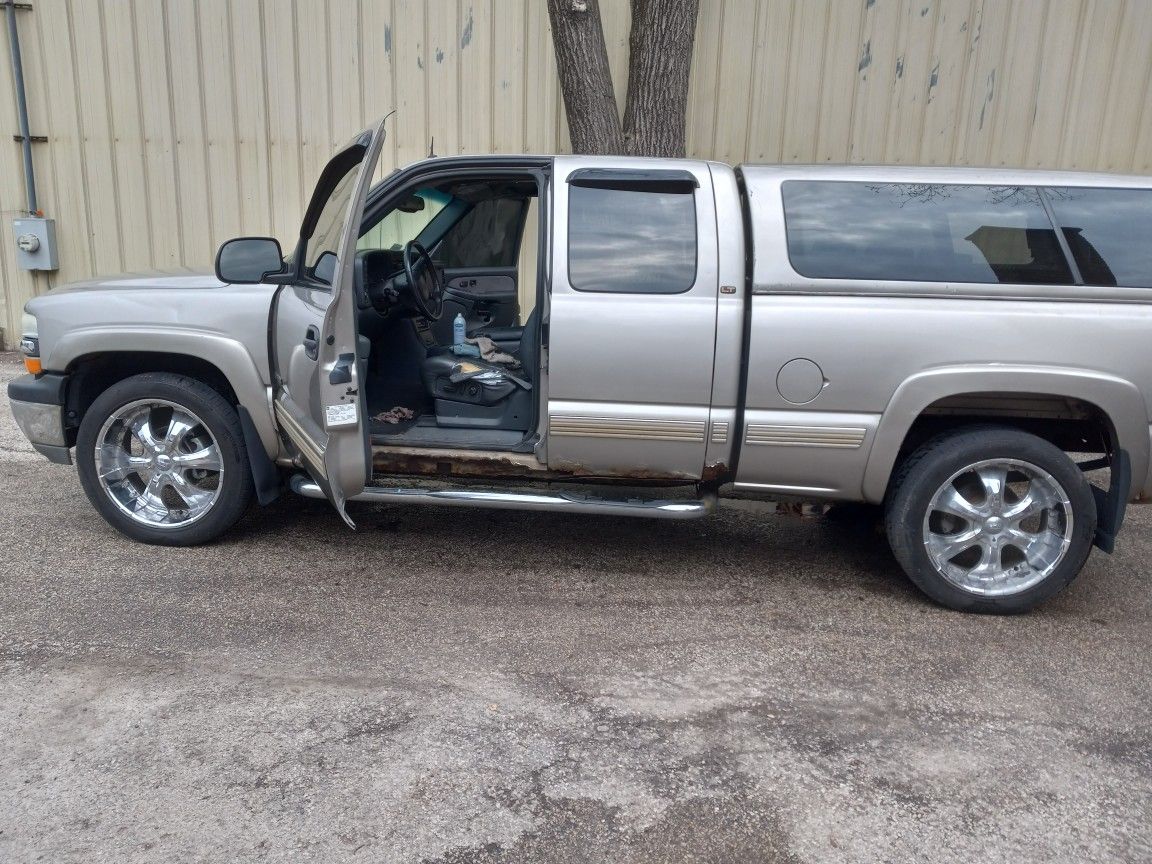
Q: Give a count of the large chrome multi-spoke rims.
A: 2